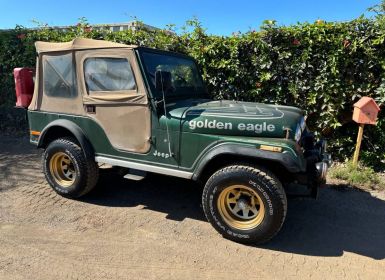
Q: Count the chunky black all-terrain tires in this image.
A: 2